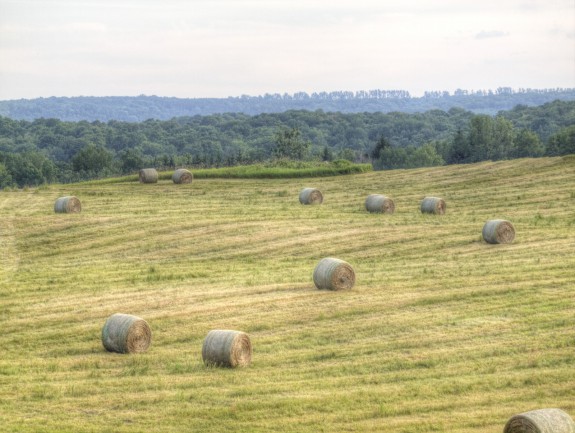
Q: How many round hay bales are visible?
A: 11